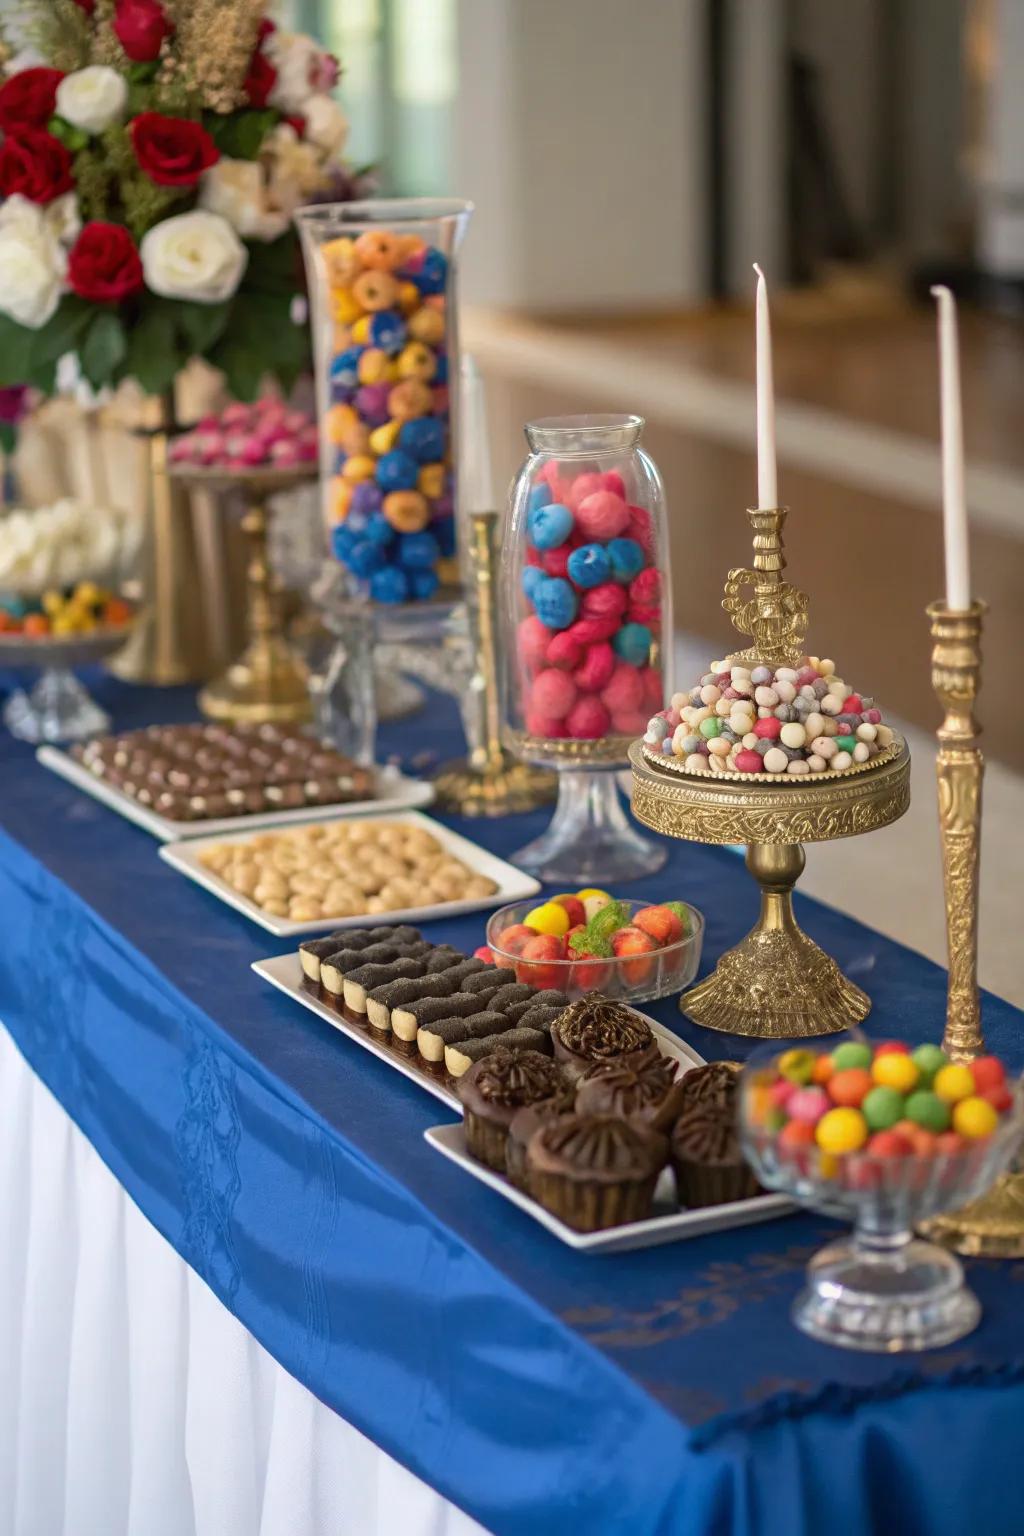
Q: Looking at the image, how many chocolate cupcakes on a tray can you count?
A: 7